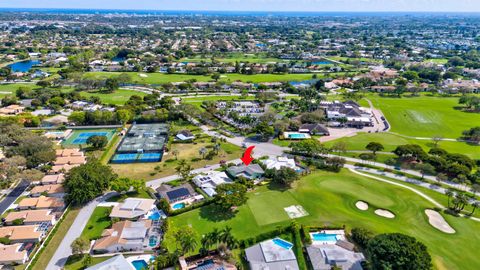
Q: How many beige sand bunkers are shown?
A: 3